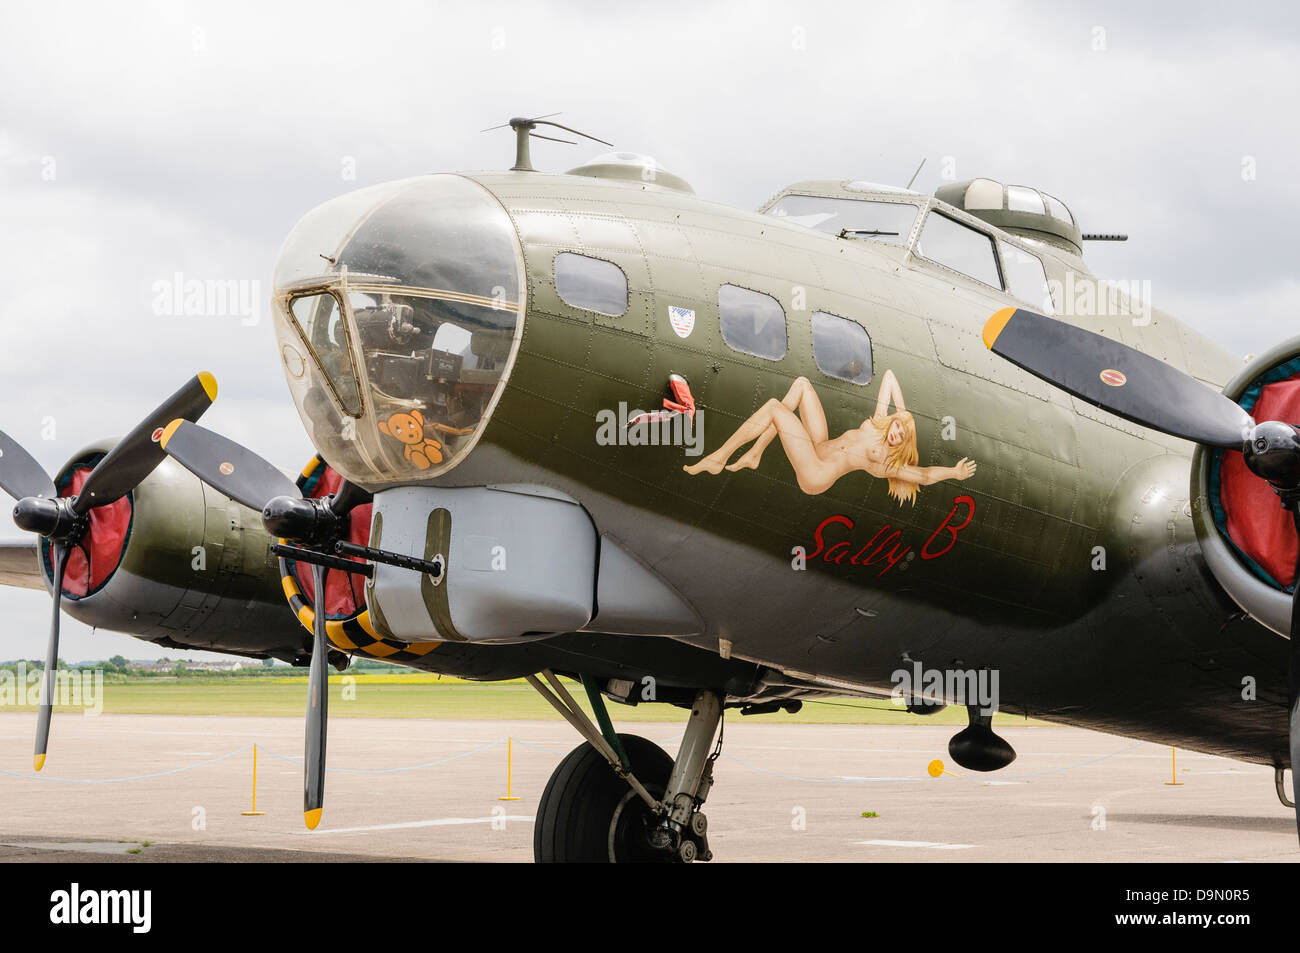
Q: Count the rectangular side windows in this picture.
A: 3